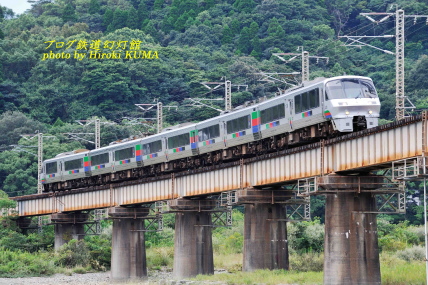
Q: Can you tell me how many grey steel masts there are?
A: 6